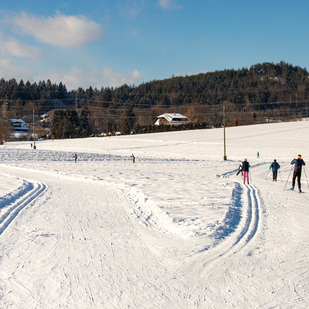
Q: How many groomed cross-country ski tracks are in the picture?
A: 2